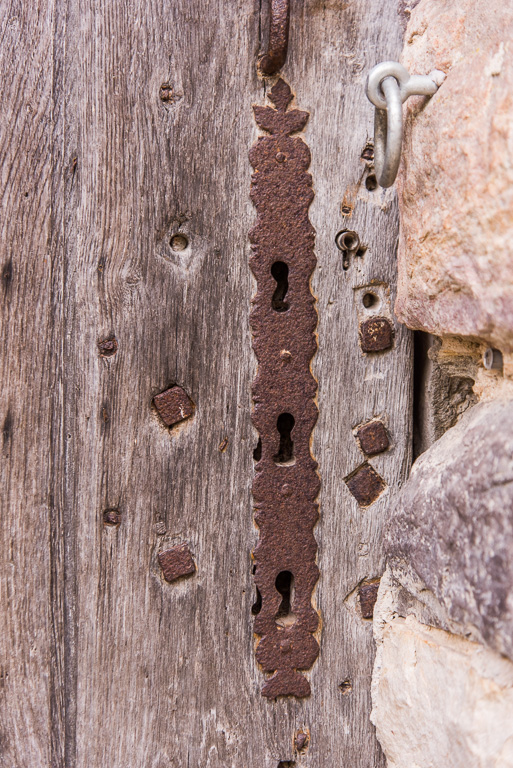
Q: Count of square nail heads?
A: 6